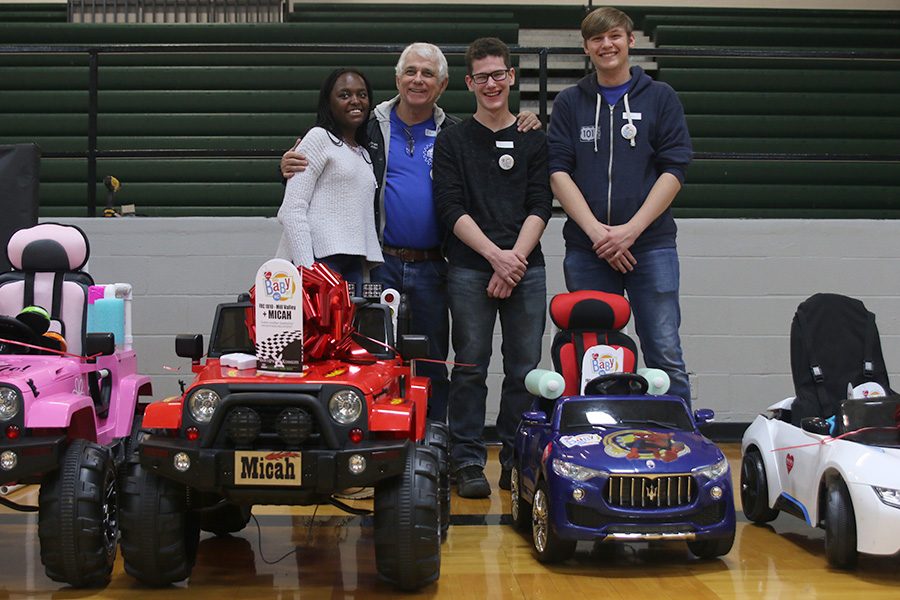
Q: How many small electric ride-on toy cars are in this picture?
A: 4